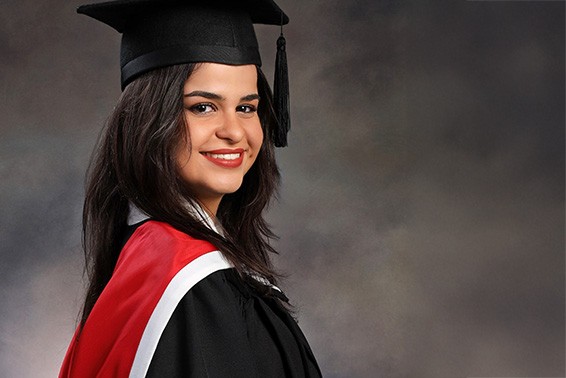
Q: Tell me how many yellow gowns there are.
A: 0